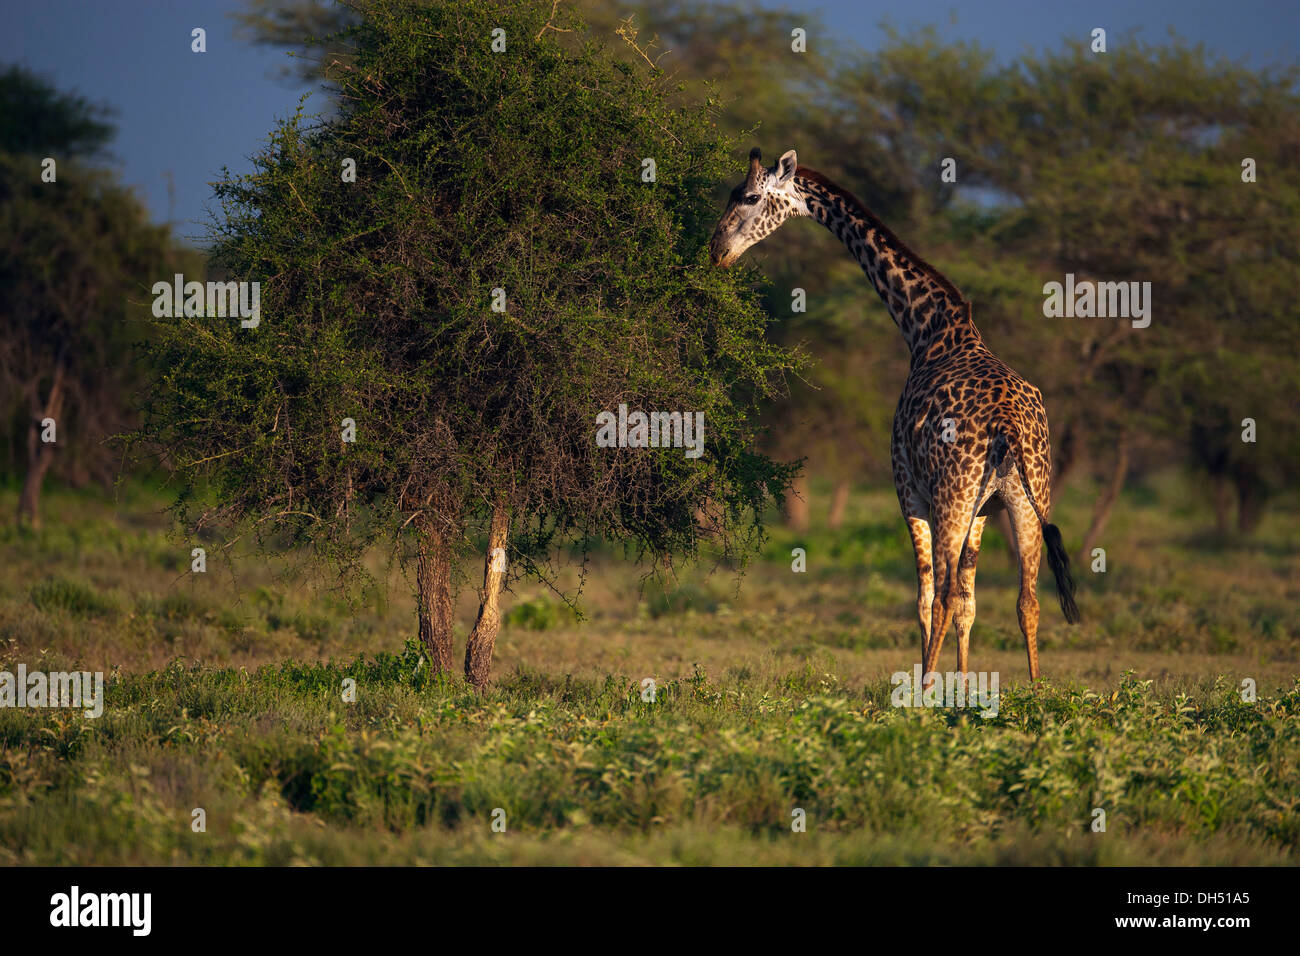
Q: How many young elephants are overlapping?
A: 0